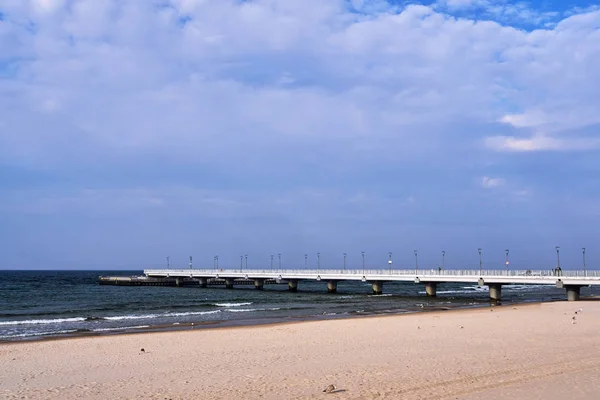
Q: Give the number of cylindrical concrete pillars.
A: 10